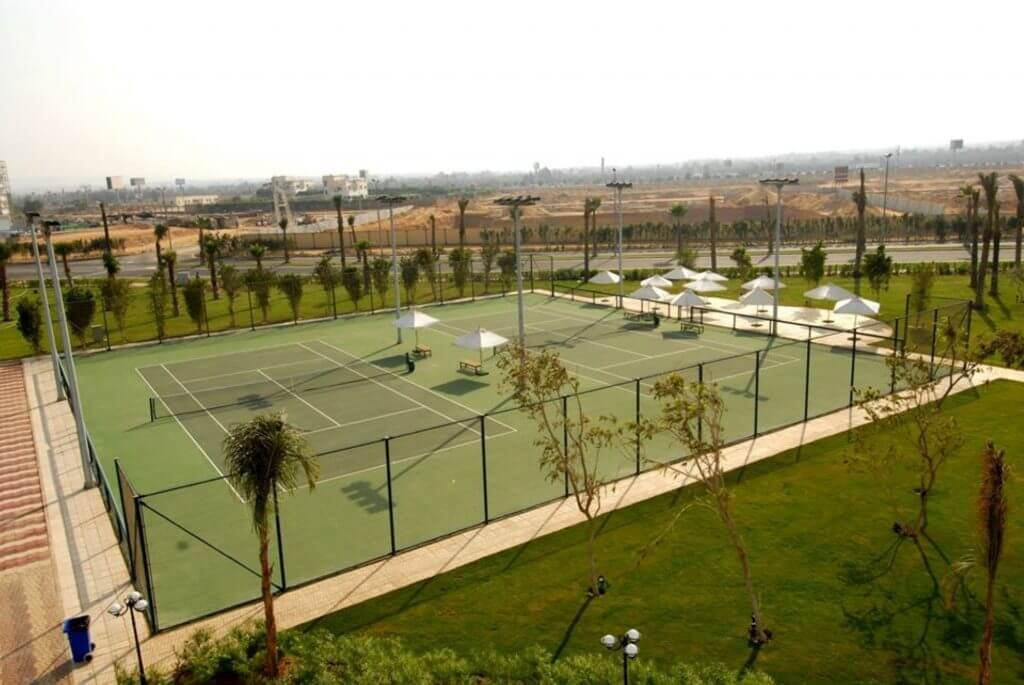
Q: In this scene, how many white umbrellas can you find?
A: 13